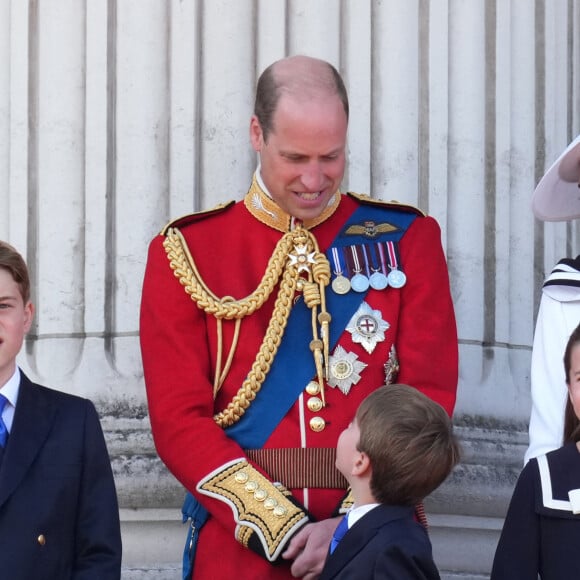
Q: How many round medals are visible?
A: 4